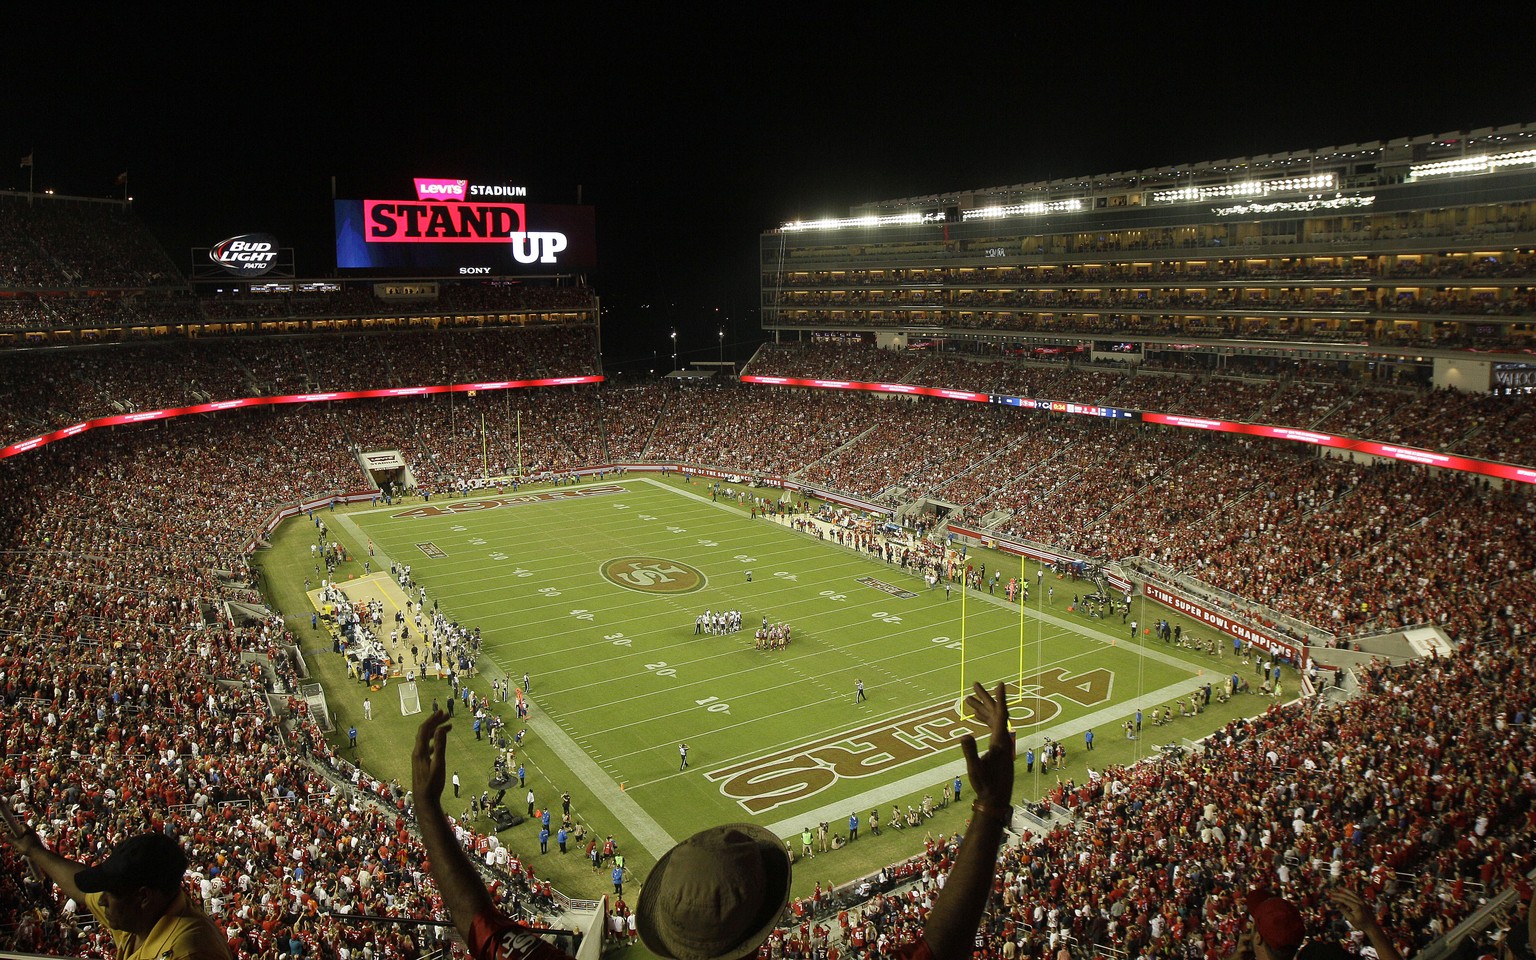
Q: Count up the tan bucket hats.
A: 1